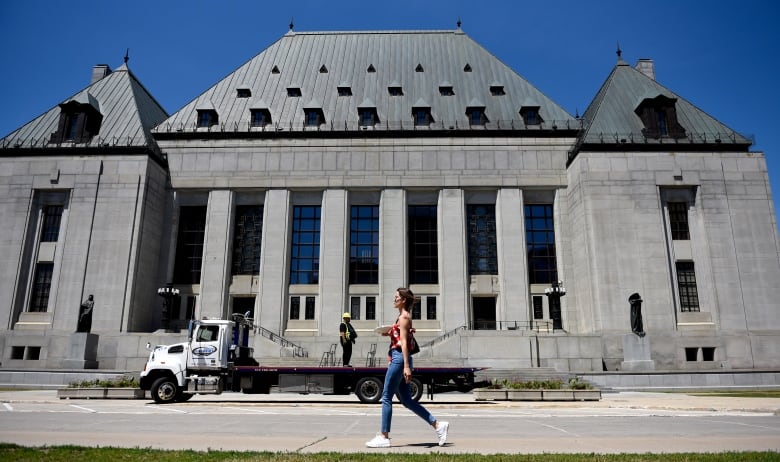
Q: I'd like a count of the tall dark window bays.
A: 7